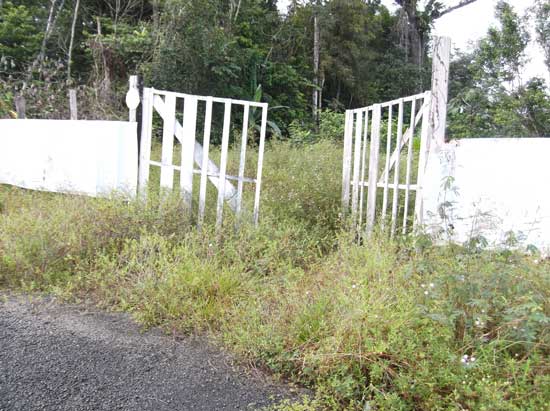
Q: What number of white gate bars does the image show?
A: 15